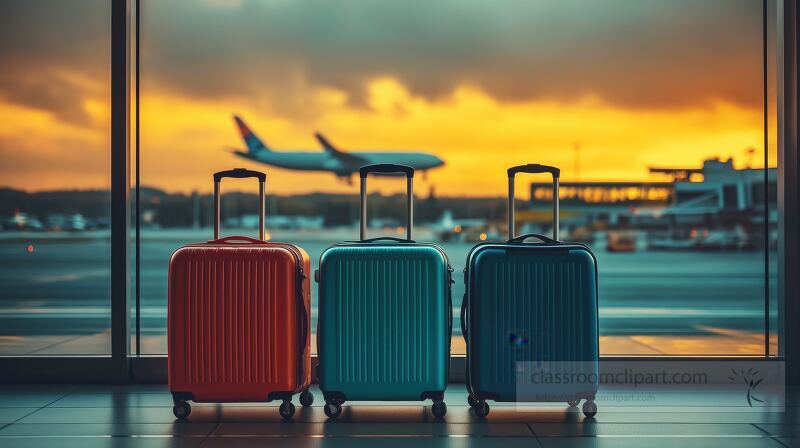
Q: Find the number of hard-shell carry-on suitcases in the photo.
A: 3